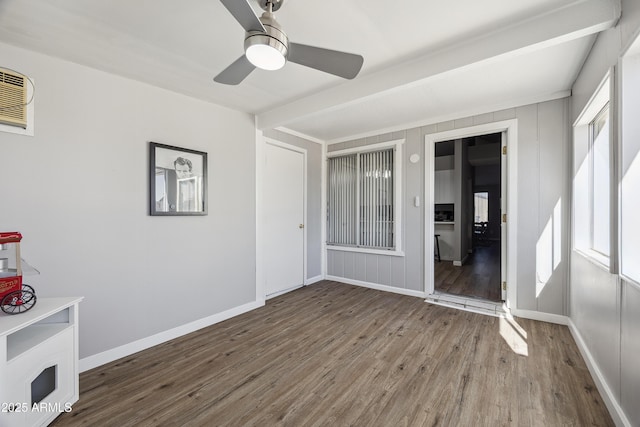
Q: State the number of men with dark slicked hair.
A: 1